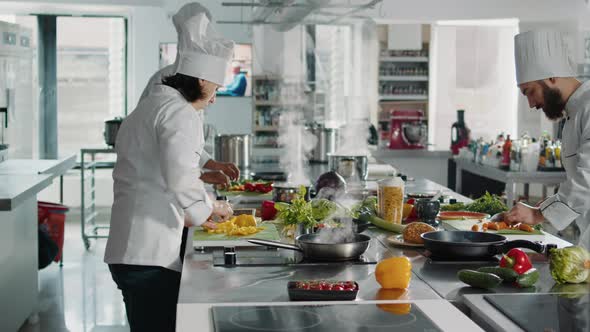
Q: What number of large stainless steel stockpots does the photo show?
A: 3